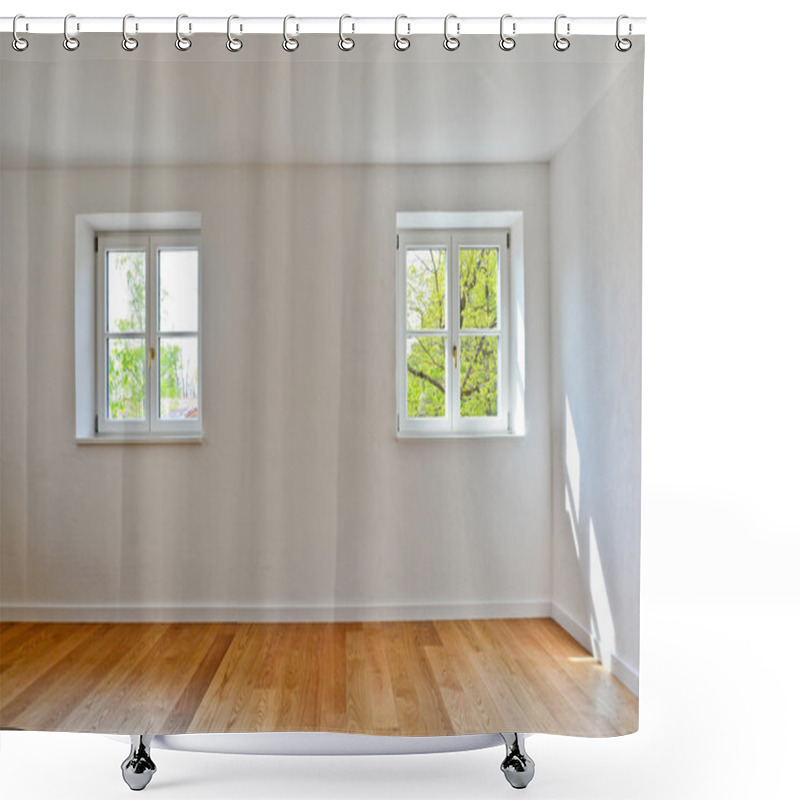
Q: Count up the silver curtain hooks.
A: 12